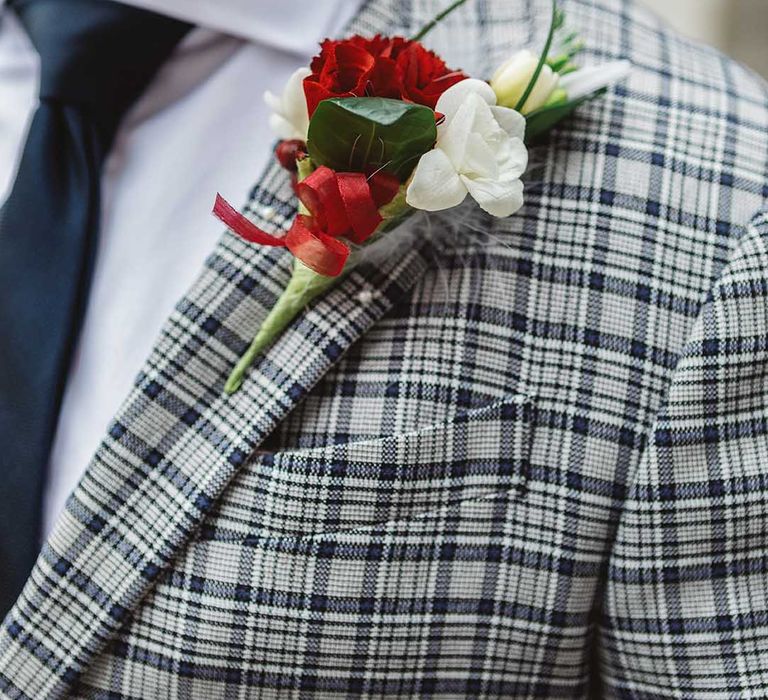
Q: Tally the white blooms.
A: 3